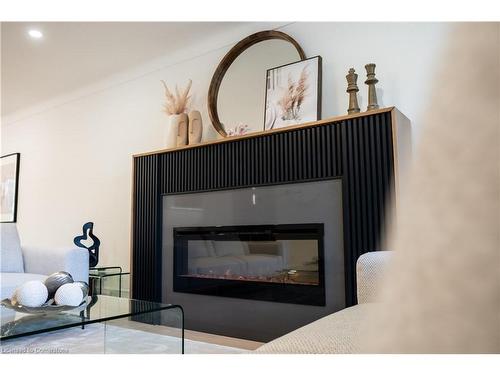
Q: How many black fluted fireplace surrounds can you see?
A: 1